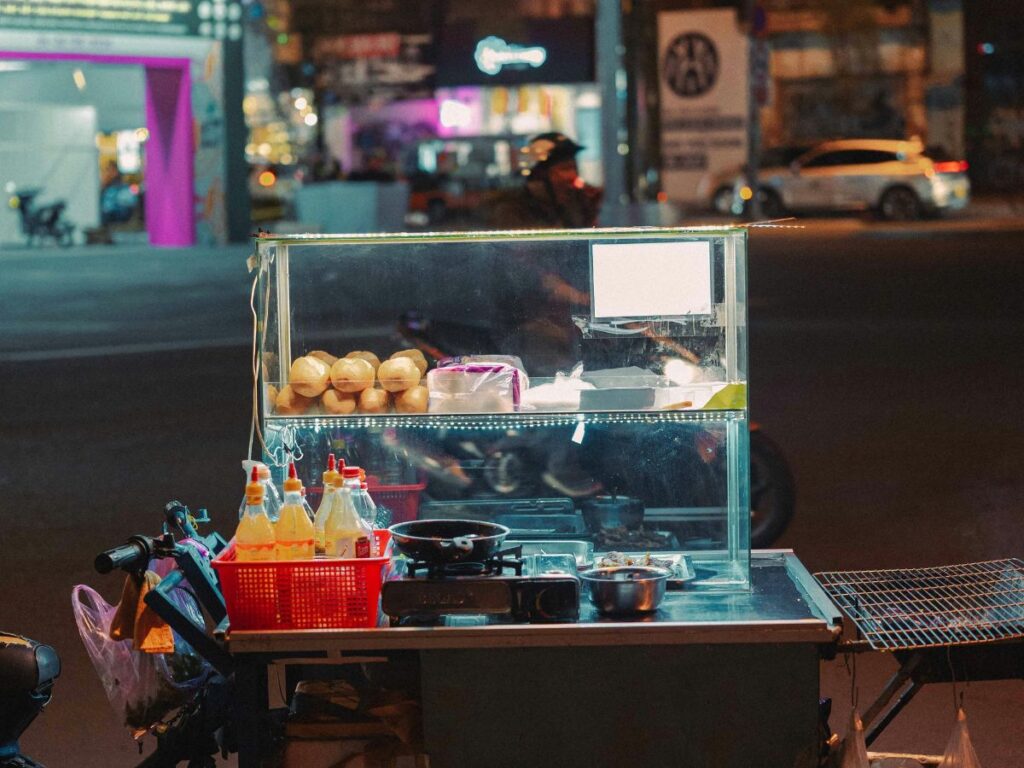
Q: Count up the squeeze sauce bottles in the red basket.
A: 4